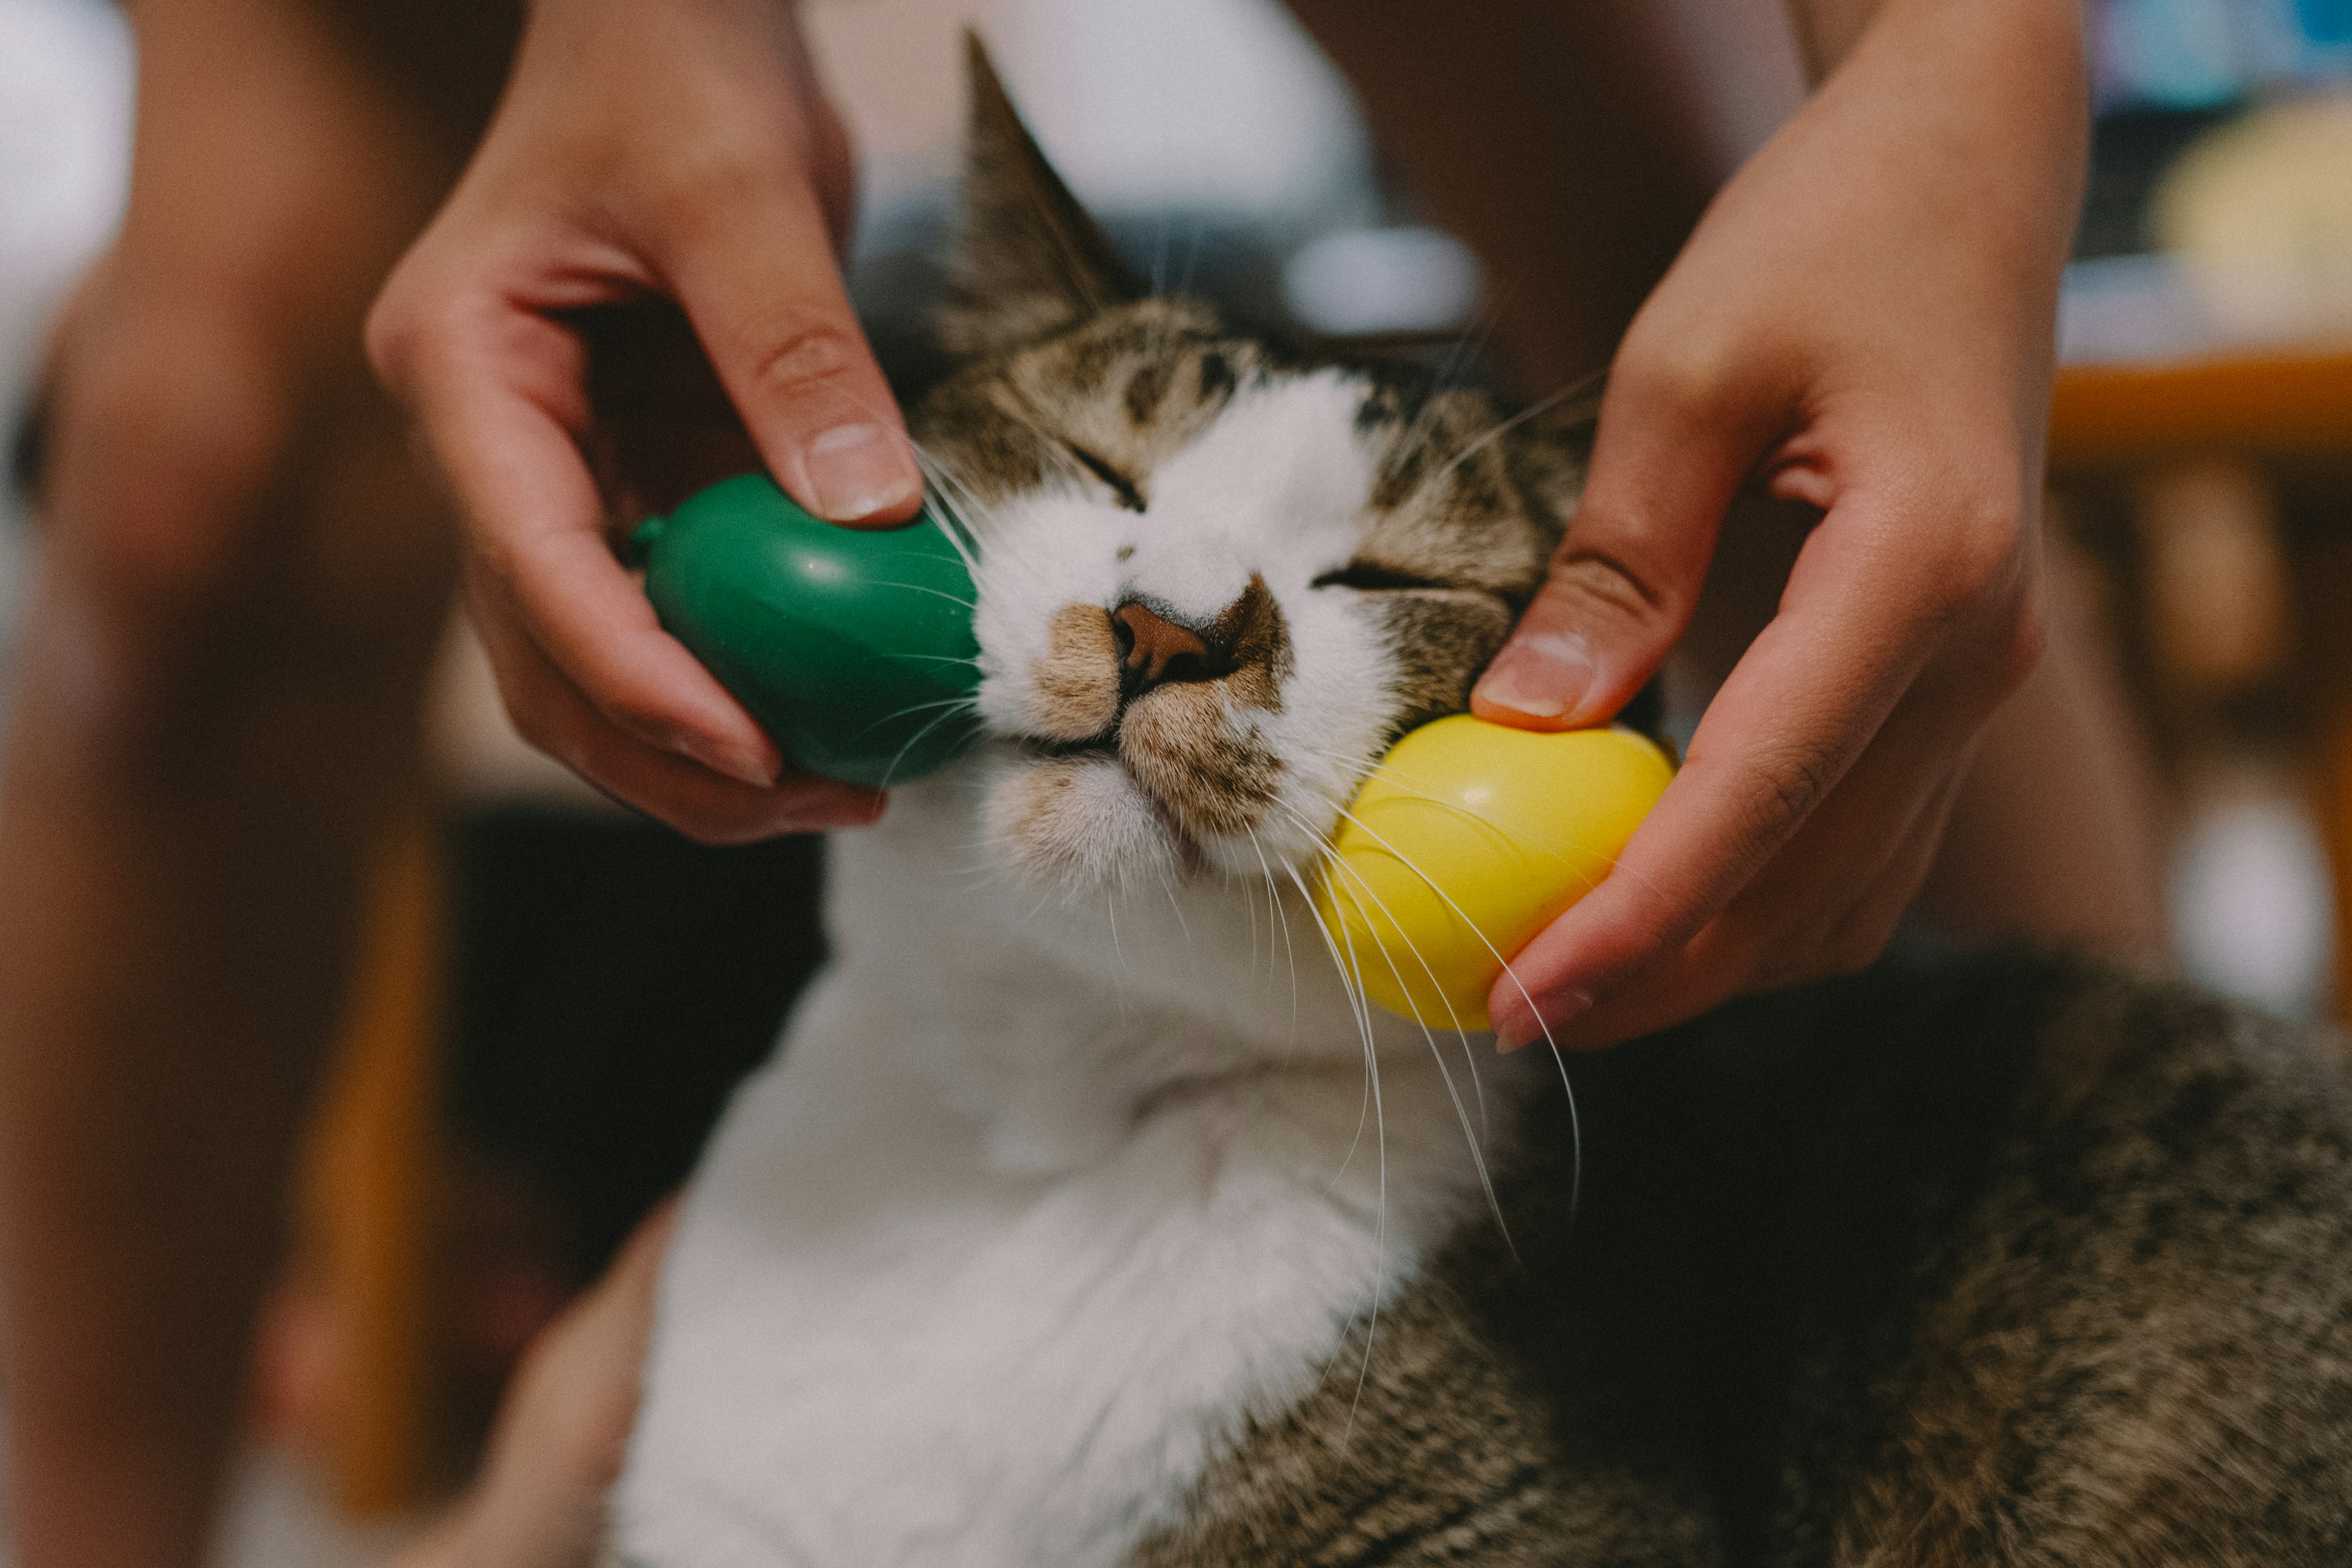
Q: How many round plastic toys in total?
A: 2